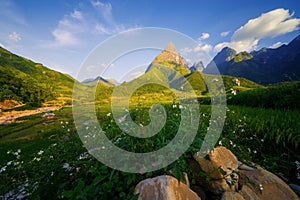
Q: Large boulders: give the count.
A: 3